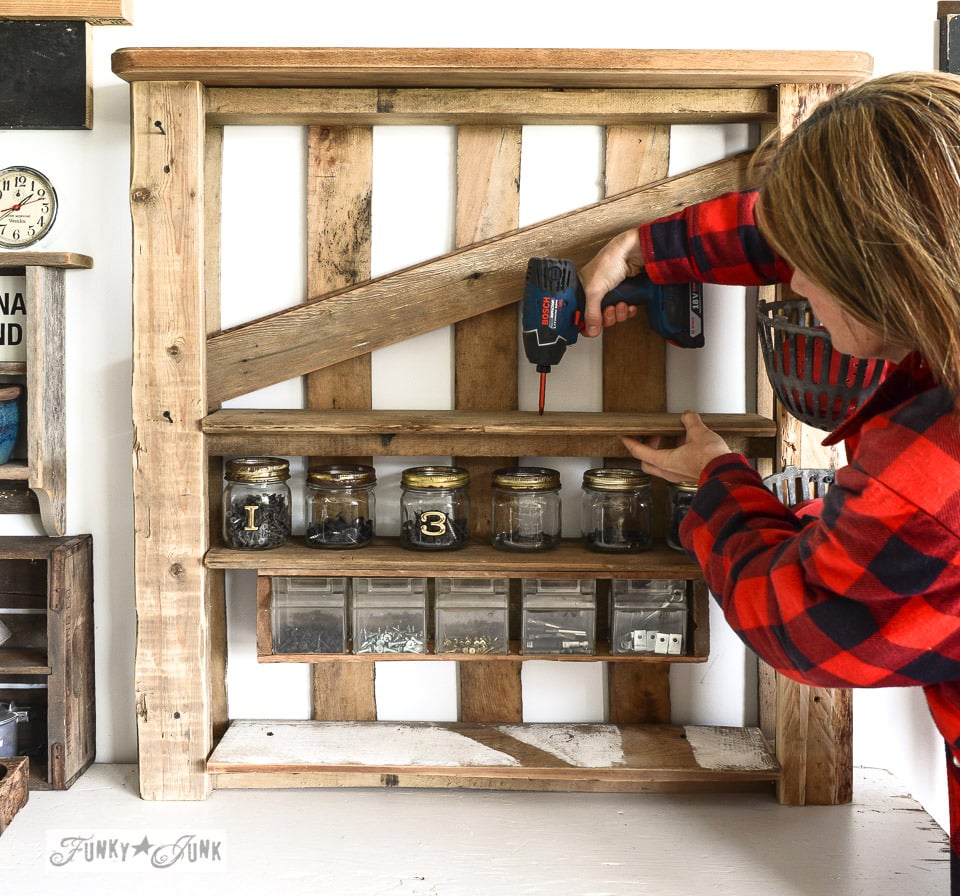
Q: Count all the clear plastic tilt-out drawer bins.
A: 5